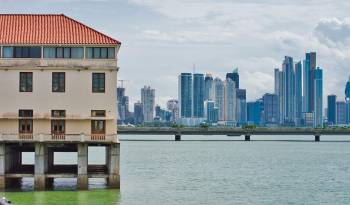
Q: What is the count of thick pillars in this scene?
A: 4